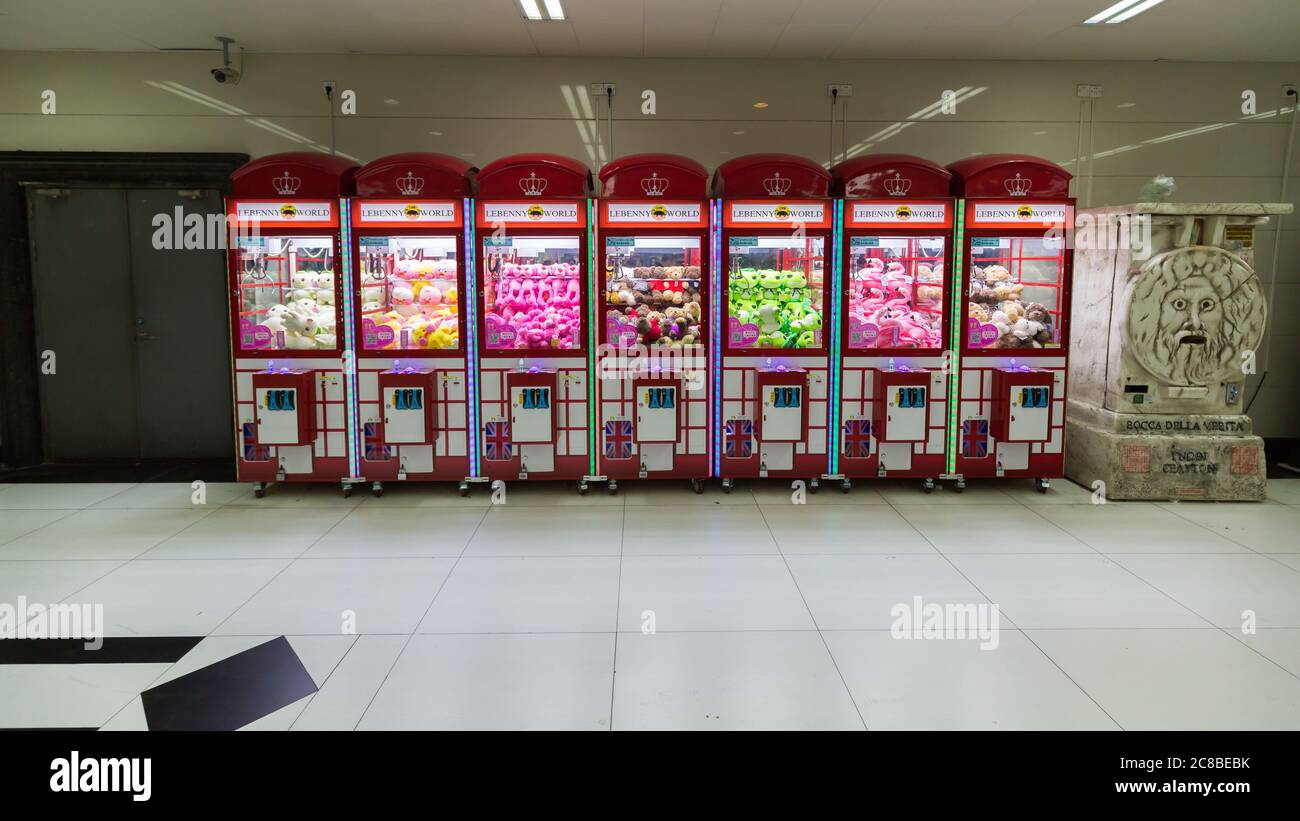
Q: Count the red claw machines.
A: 7